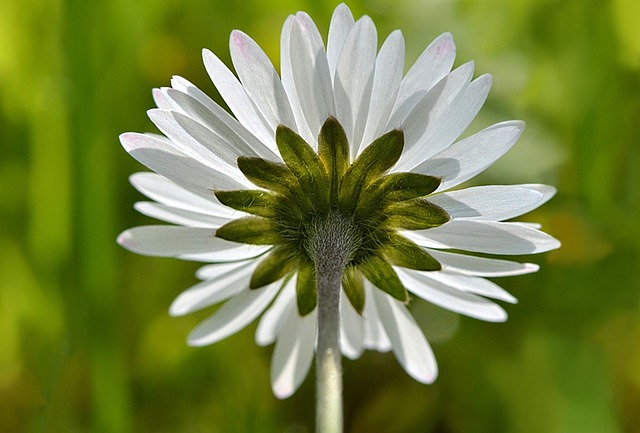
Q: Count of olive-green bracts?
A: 13